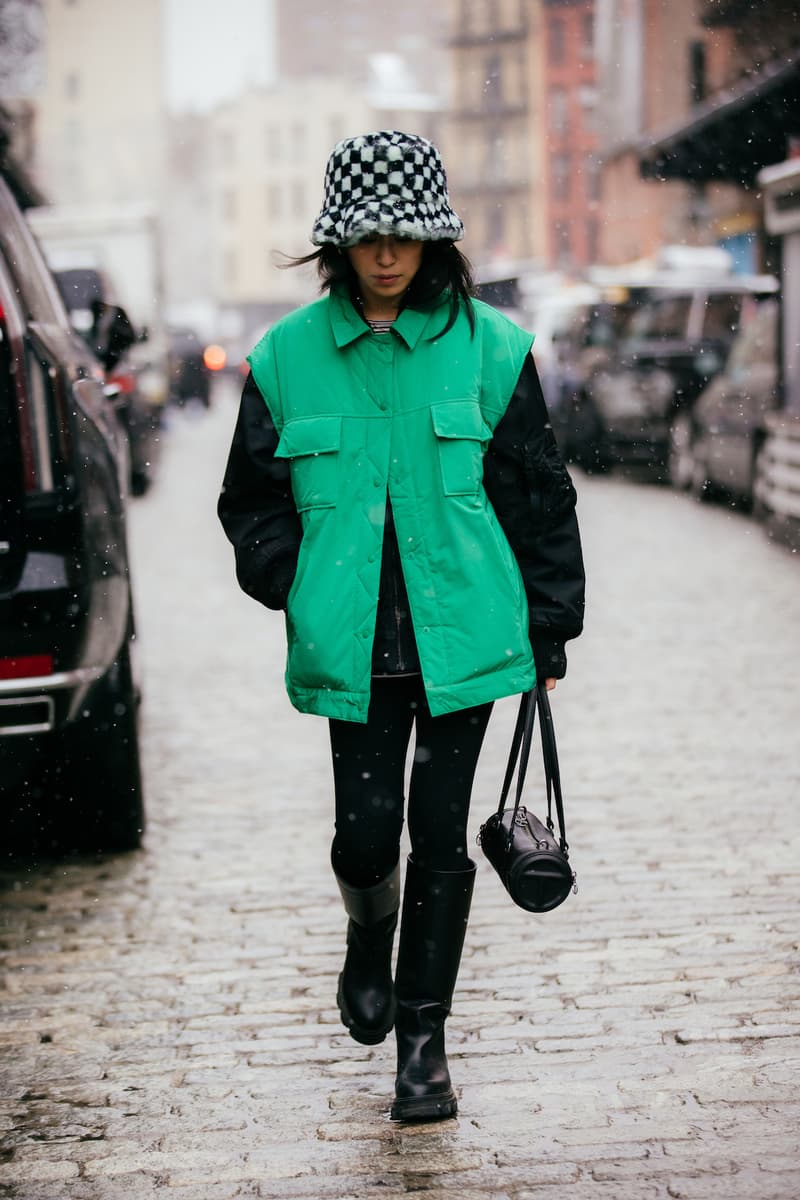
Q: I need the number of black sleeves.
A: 2